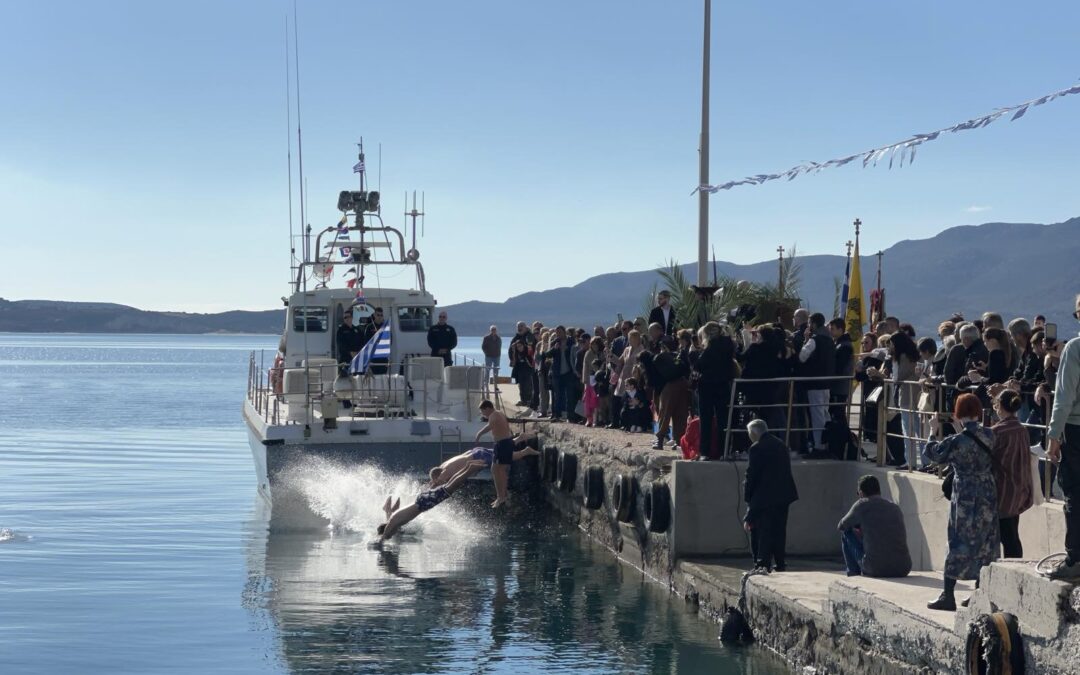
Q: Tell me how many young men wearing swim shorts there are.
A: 3